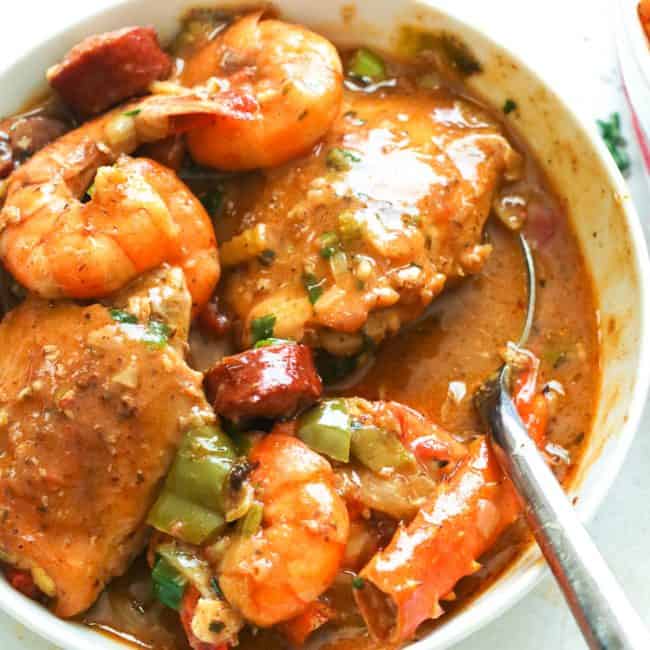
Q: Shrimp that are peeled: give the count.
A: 3